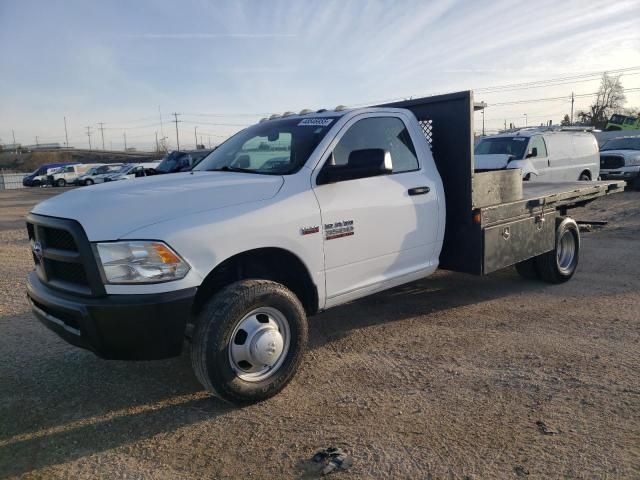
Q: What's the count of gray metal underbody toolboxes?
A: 1